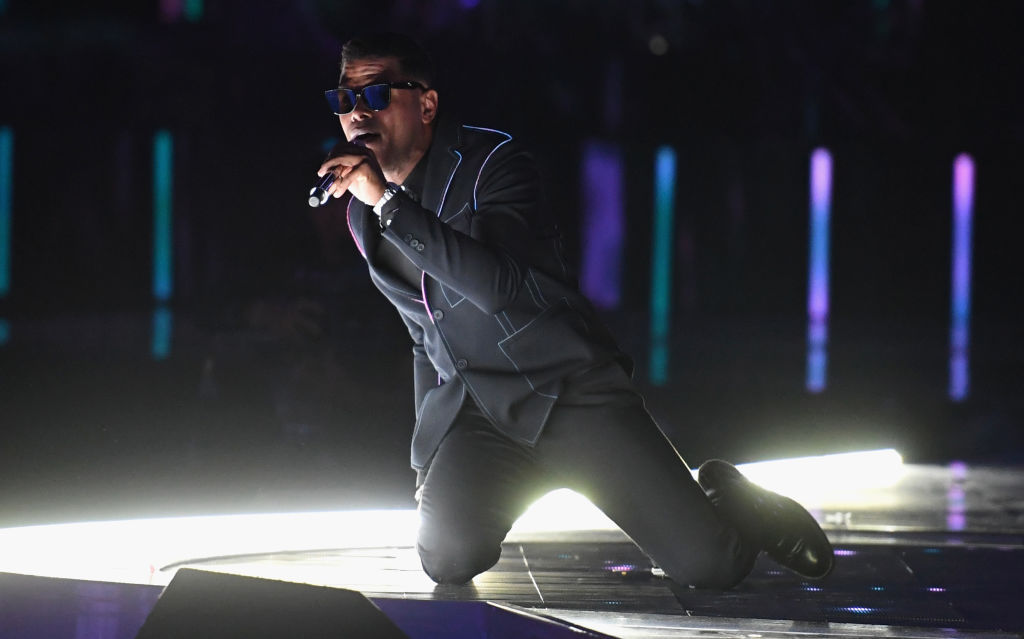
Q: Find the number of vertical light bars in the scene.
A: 6